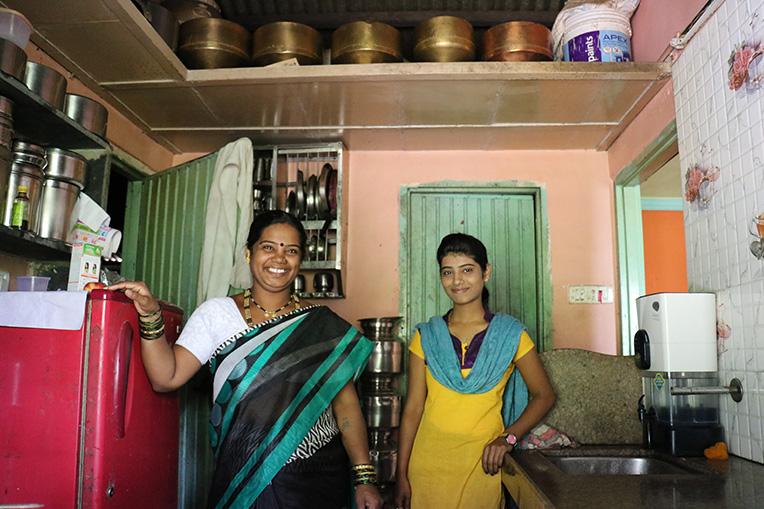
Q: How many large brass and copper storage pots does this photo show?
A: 5